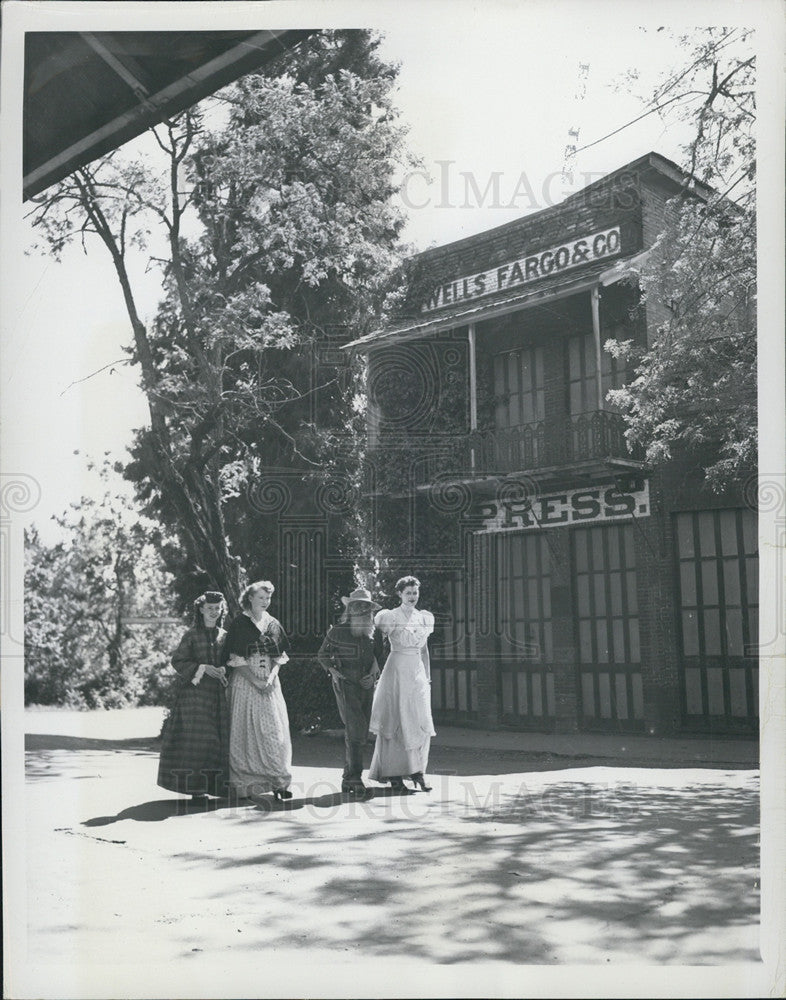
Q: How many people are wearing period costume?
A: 4